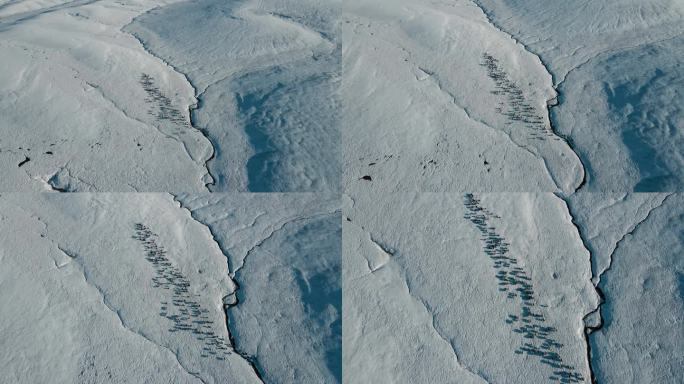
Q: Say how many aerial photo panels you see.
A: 4